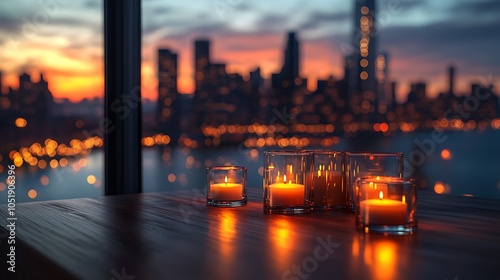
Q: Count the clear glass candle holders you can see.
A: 5